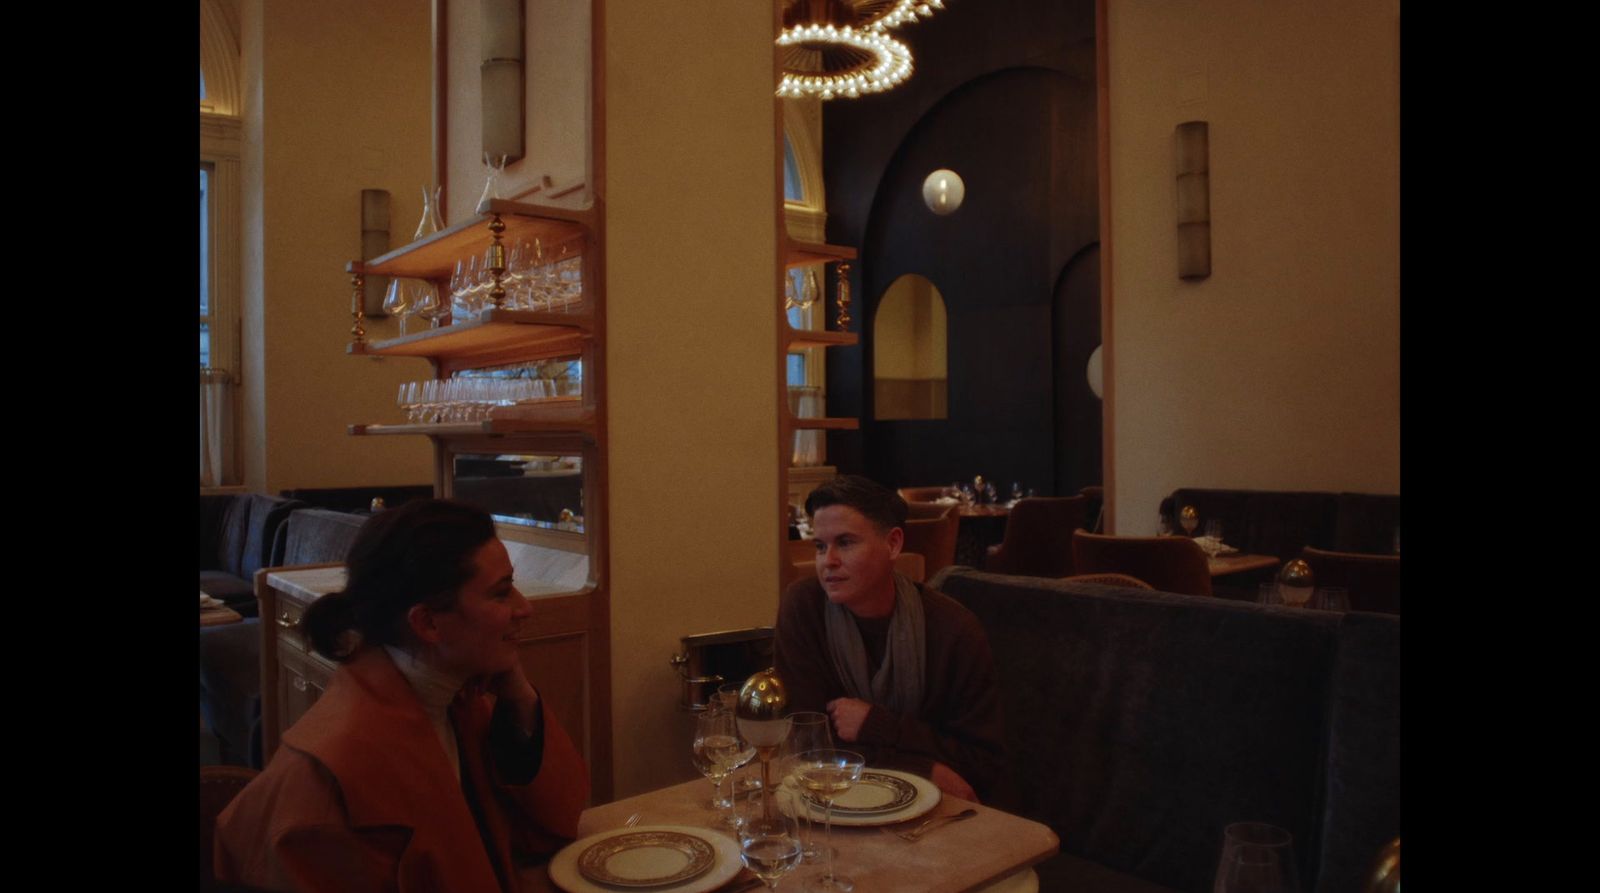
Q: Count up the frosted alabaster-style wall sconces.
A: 3